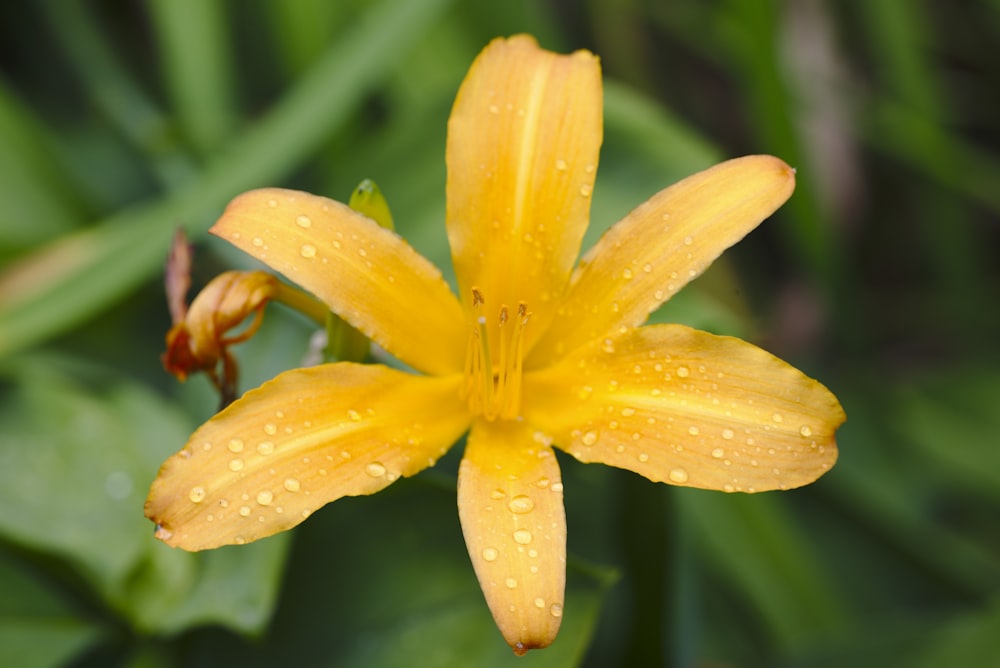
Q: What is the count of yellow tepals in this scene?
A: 6